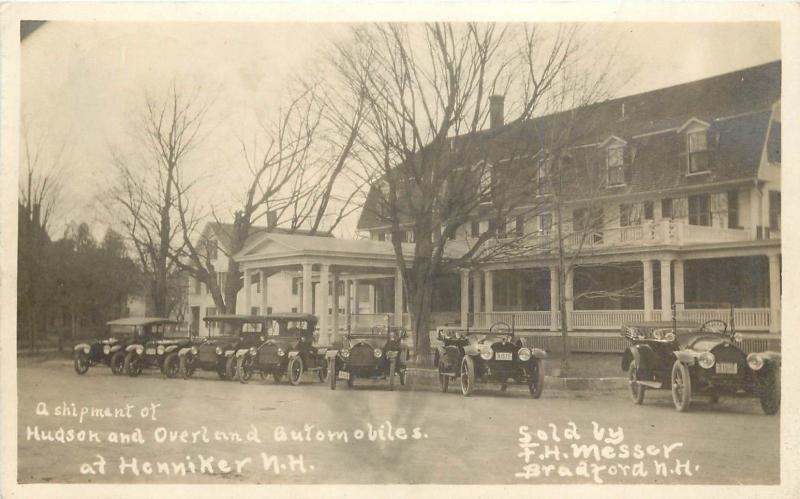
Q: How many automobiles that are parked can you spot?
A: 7